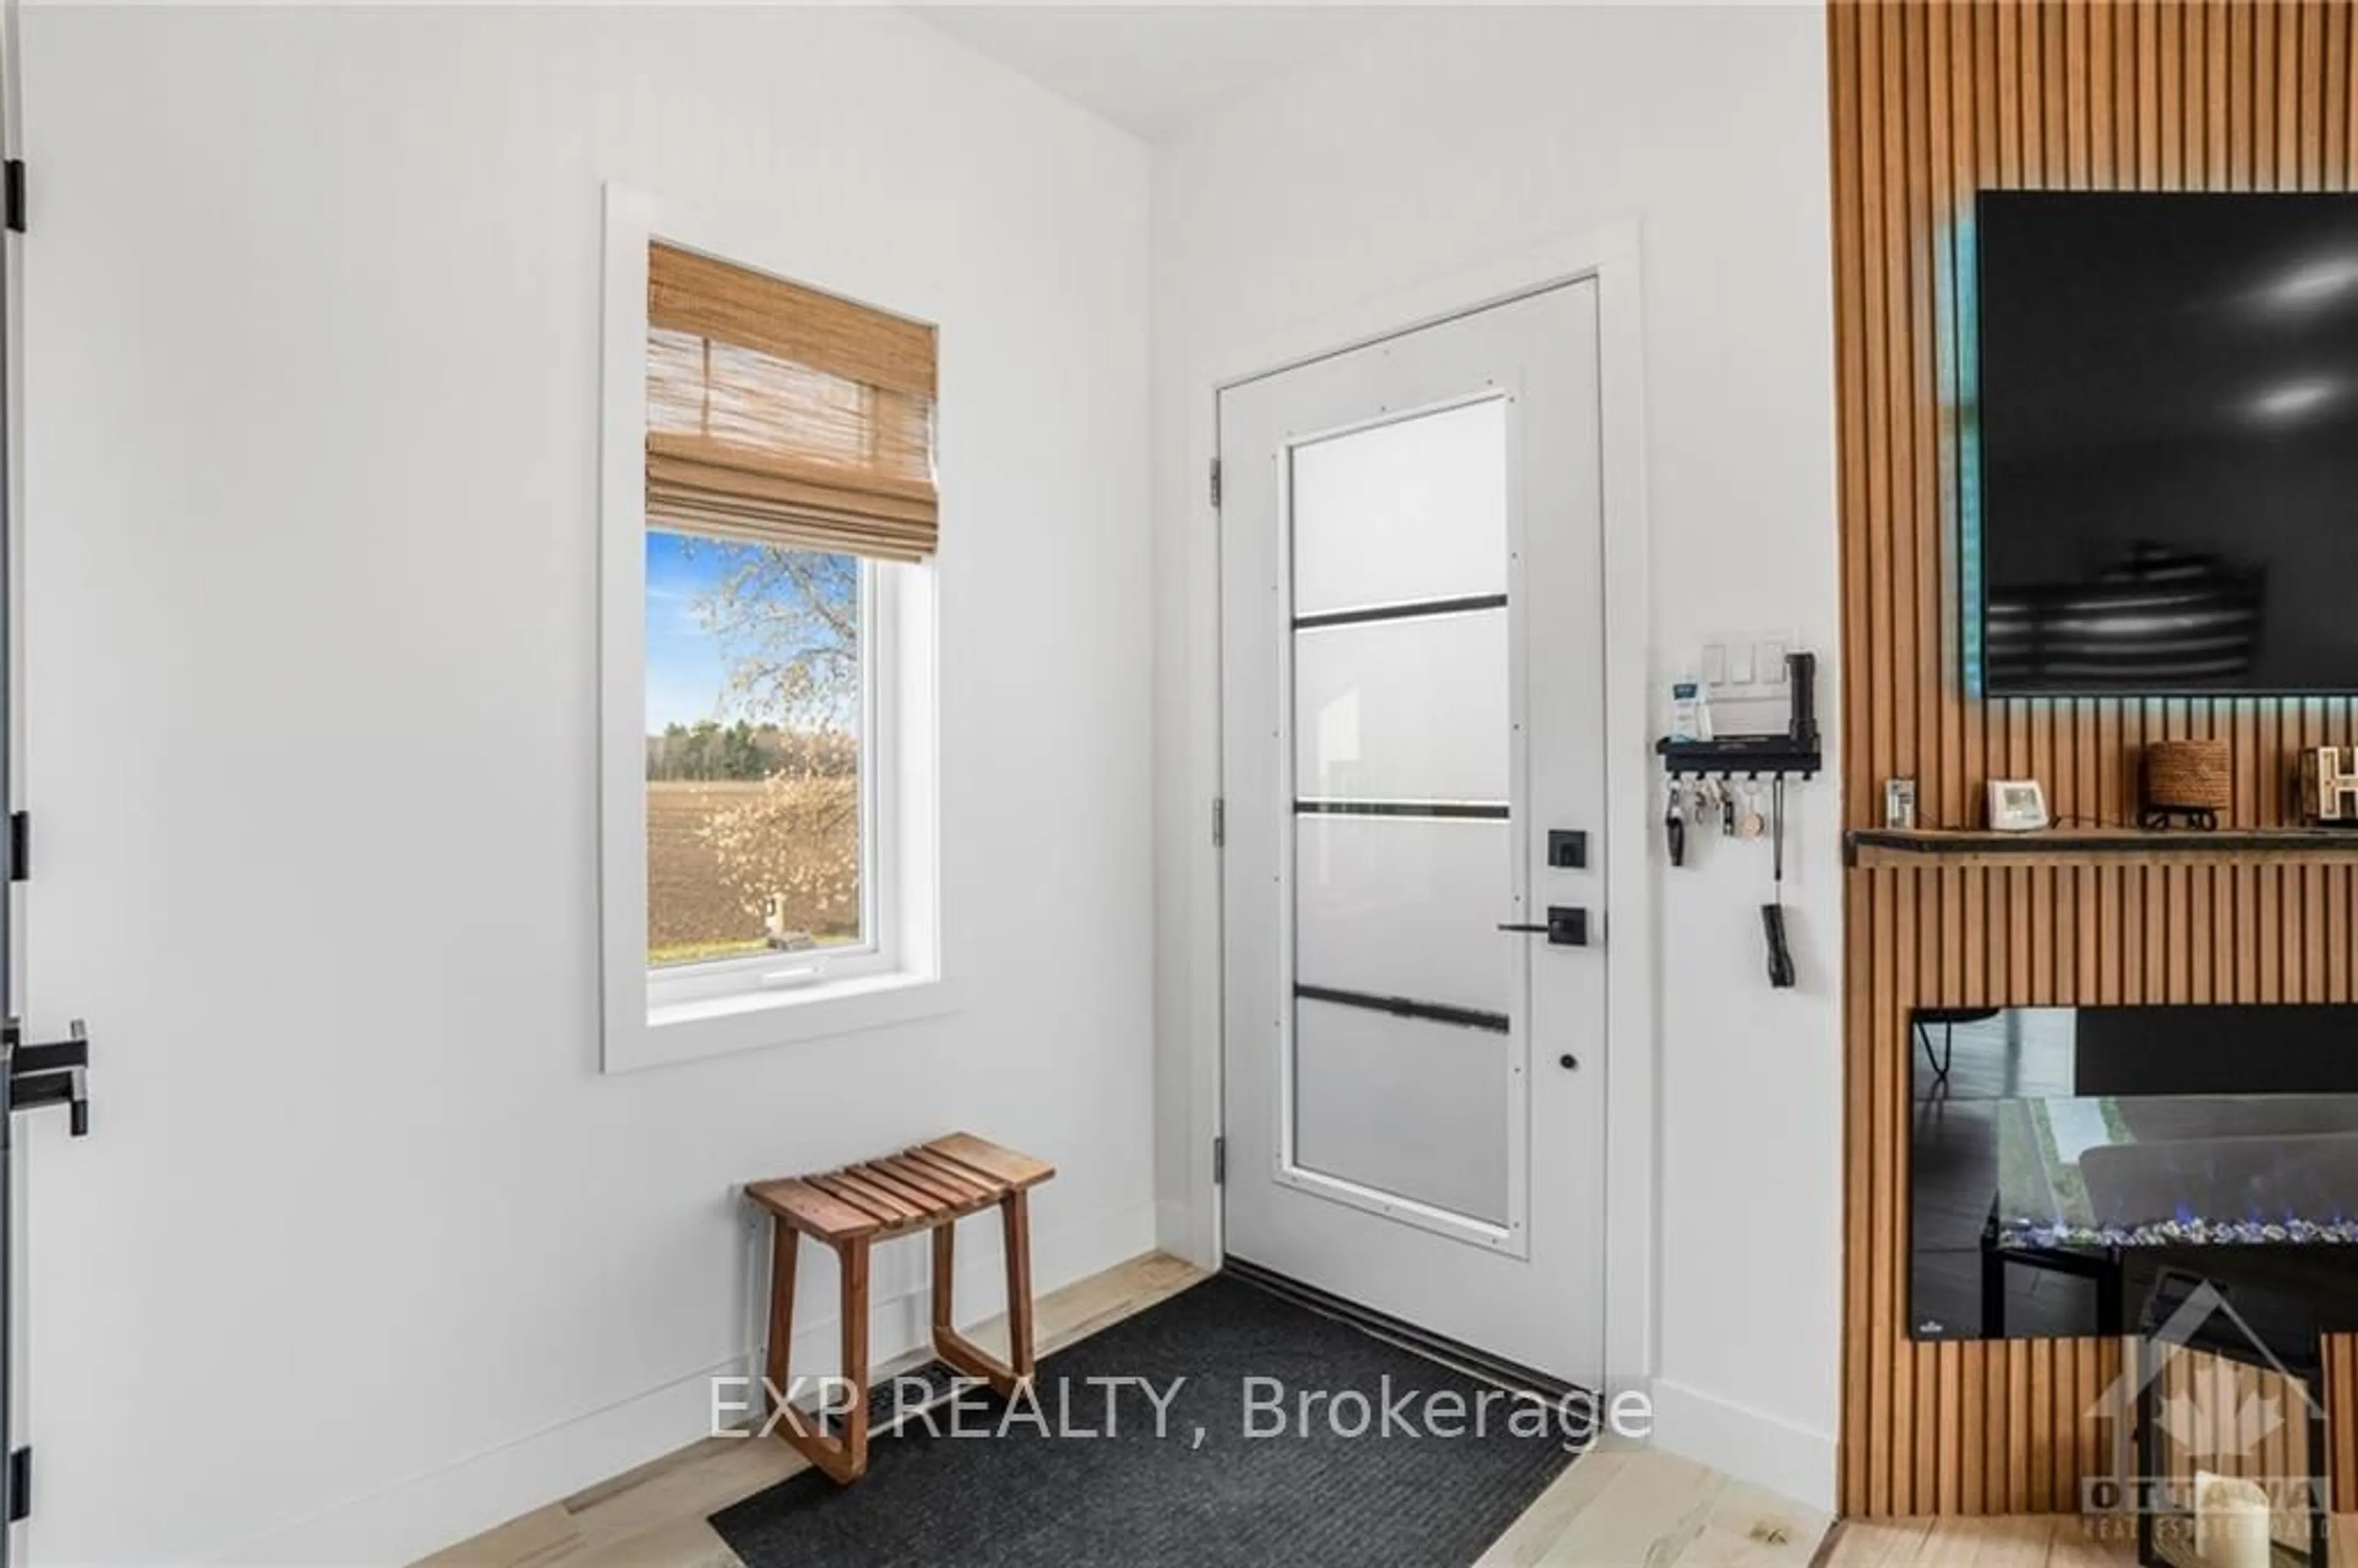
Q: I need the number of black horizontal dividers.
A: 3